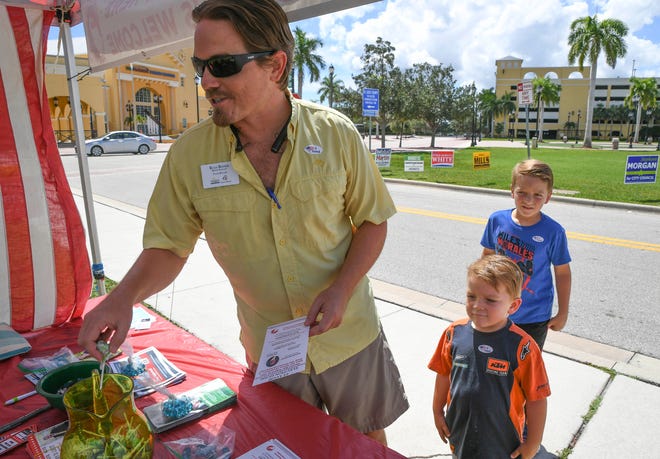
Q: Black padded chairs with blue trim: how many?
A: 0